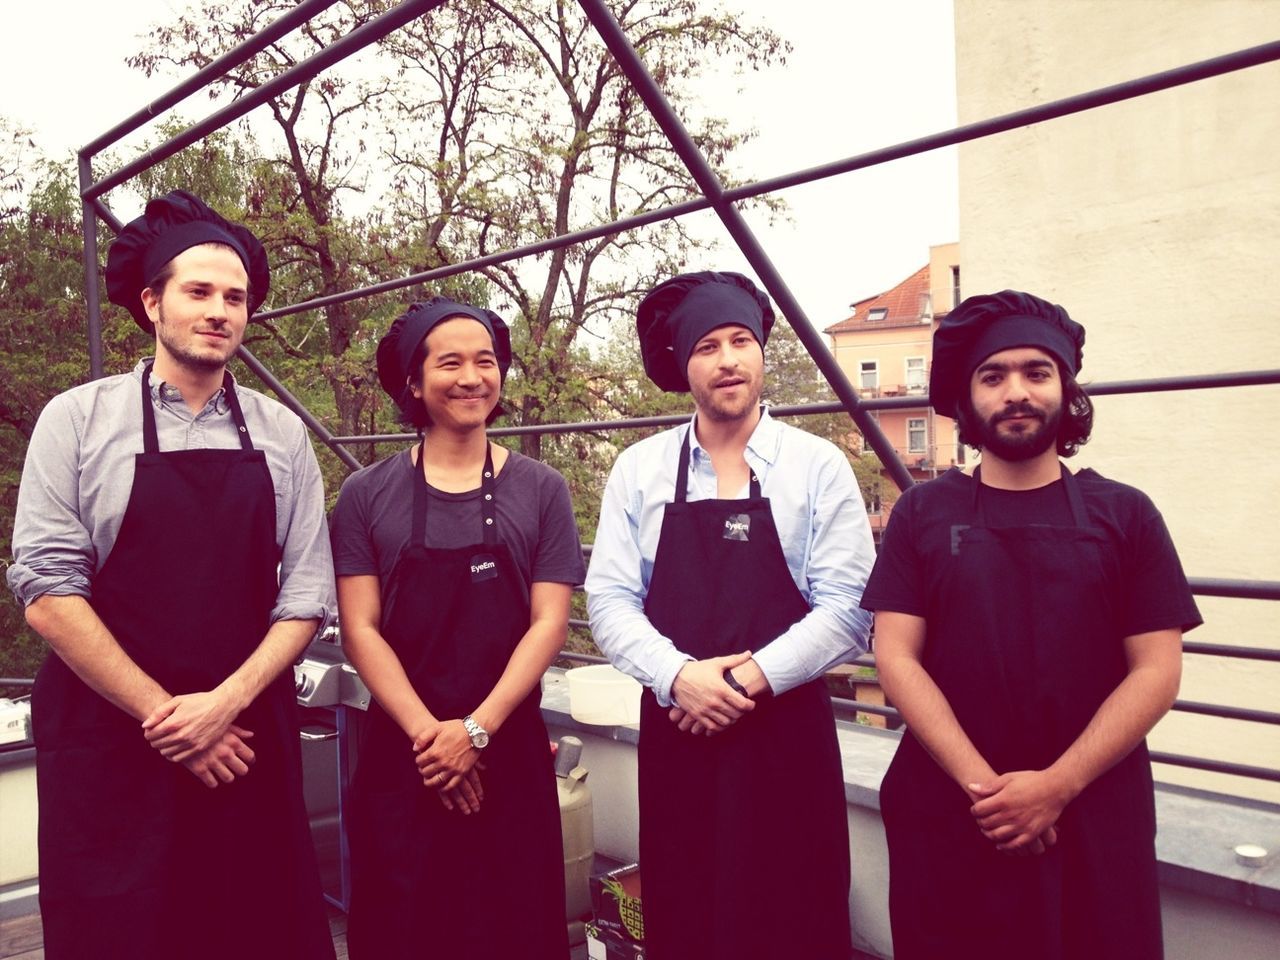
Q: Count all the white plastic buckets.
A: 1